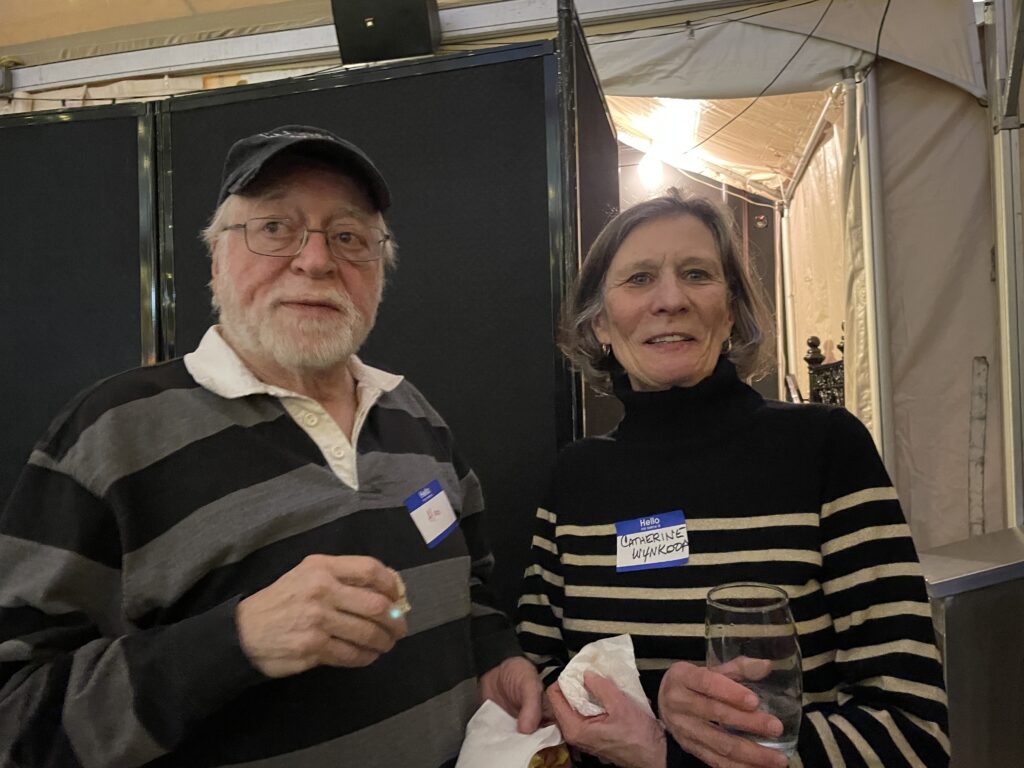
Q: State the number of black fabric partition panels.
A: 3